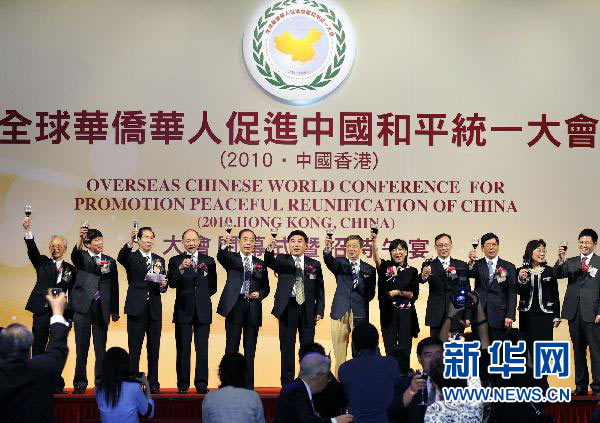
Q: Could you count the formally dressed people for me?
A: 12